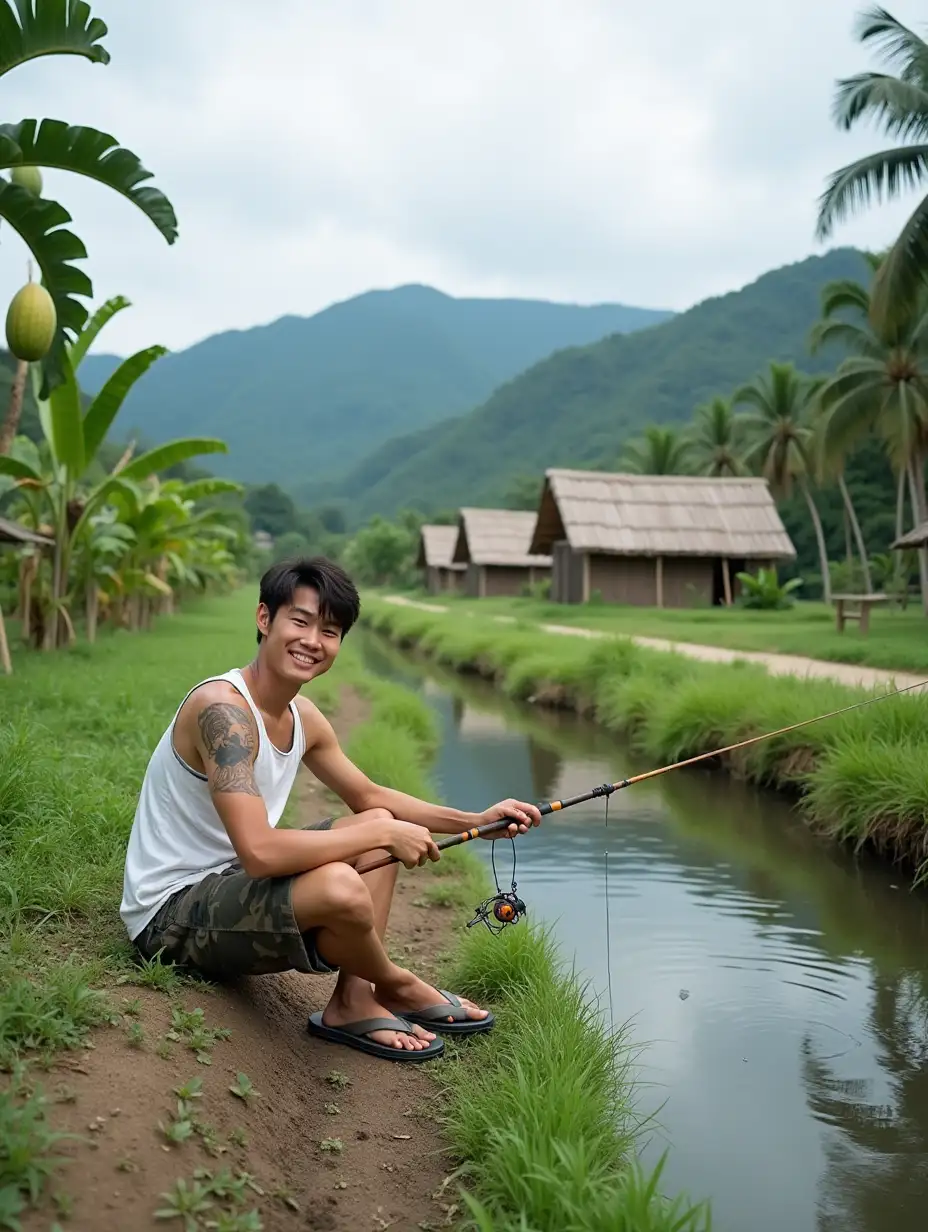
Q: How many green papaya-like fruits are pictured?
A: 2